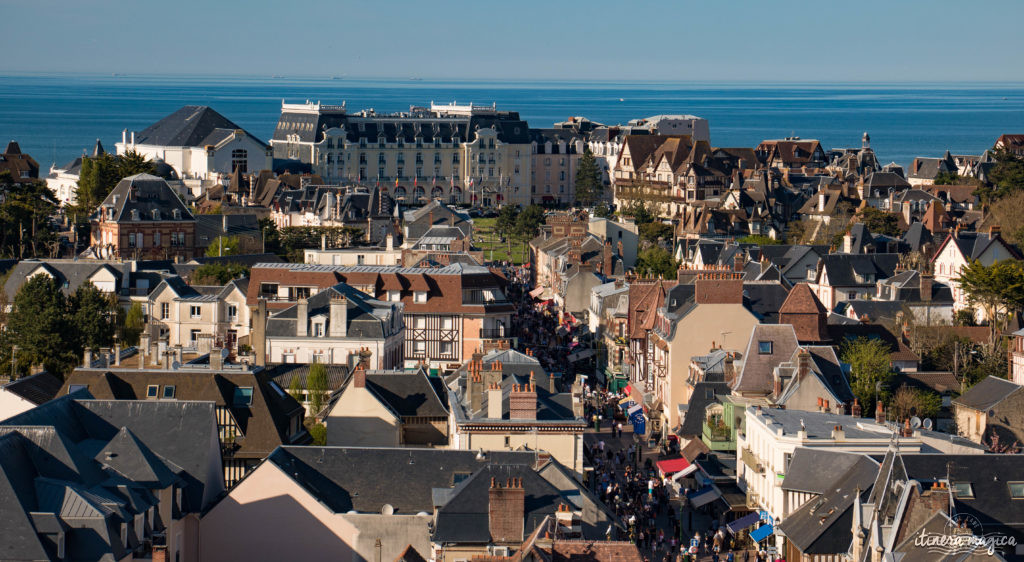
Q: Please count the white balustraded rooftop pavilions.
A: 2